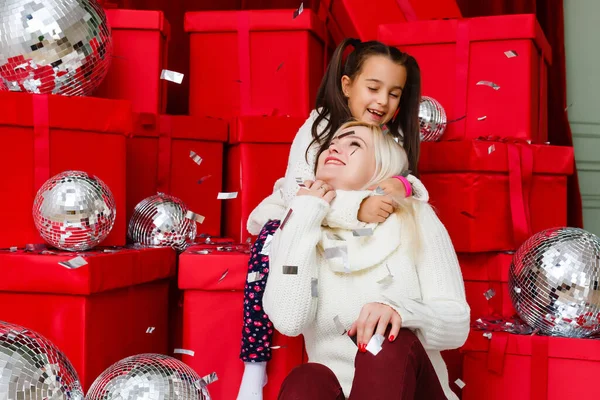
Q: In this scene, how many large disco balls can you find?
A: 4